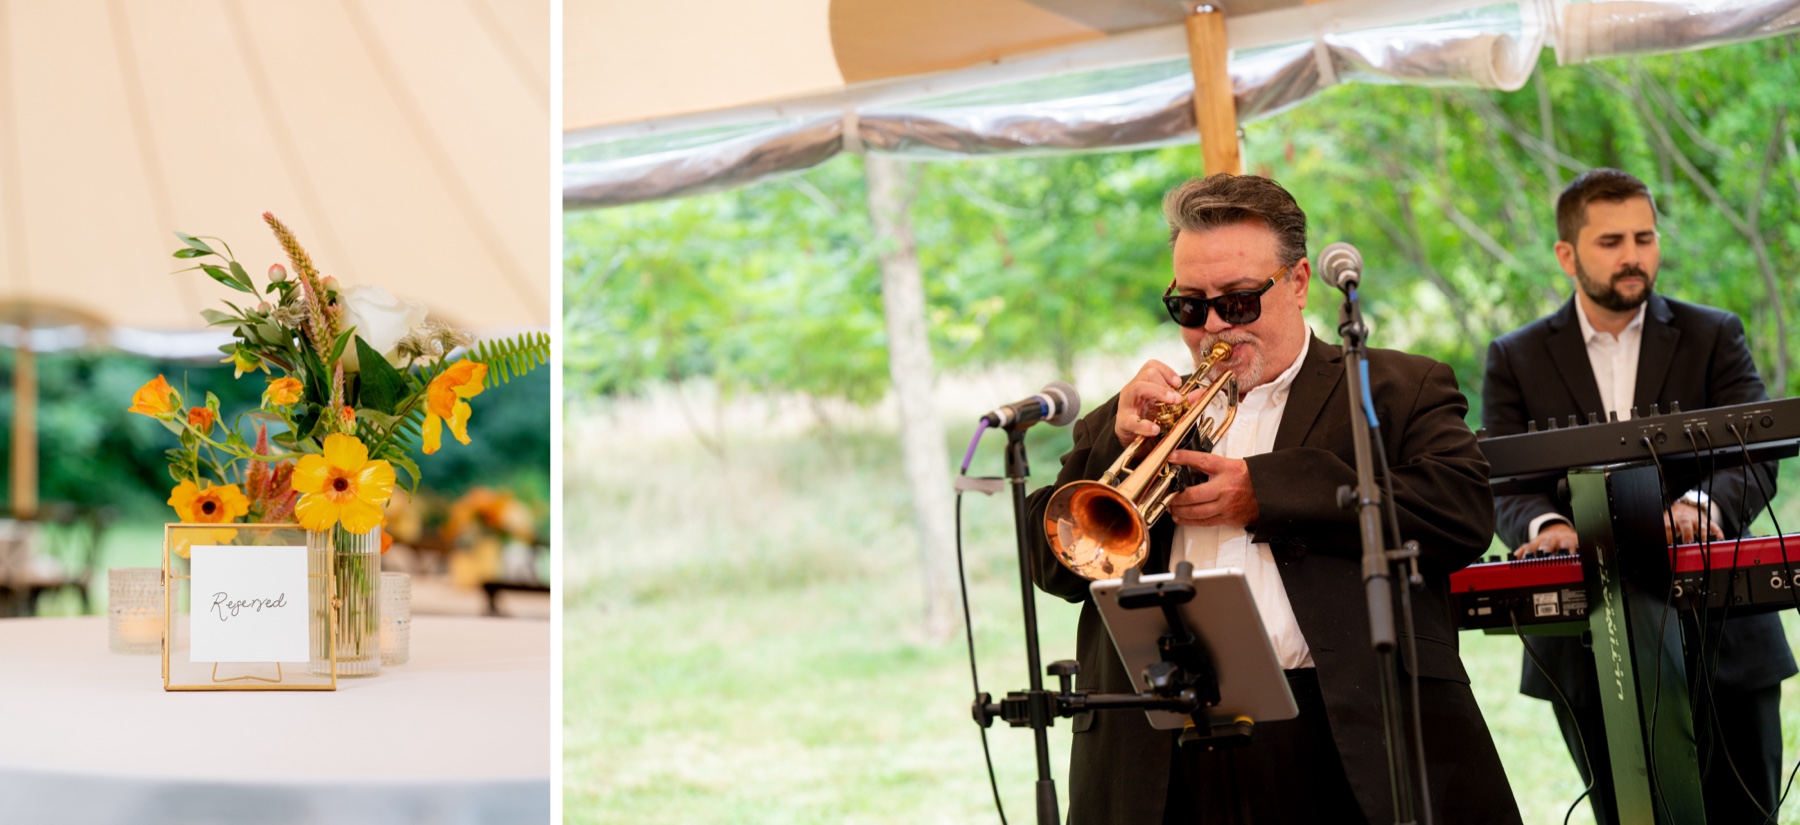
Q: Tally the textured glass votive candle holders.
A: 2